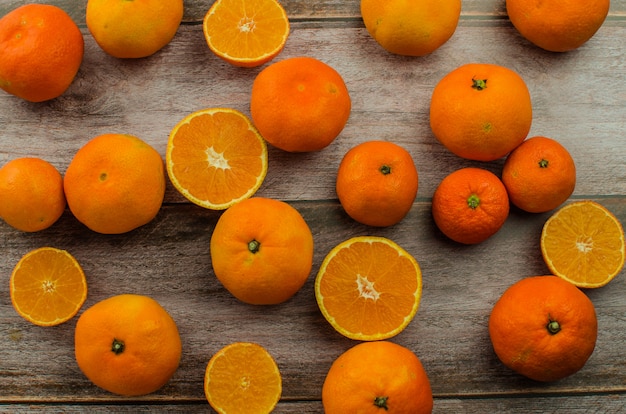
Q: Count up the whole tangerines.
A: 15